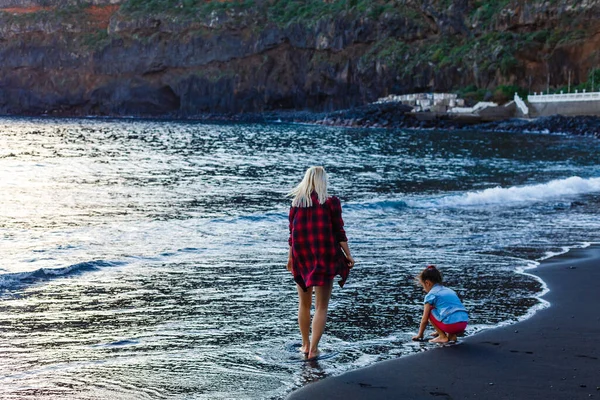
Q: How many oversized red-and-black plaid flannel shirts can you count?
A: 1